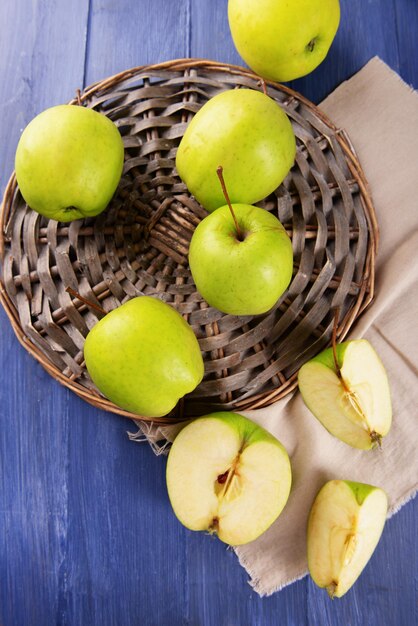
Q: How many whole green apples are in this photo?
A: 5